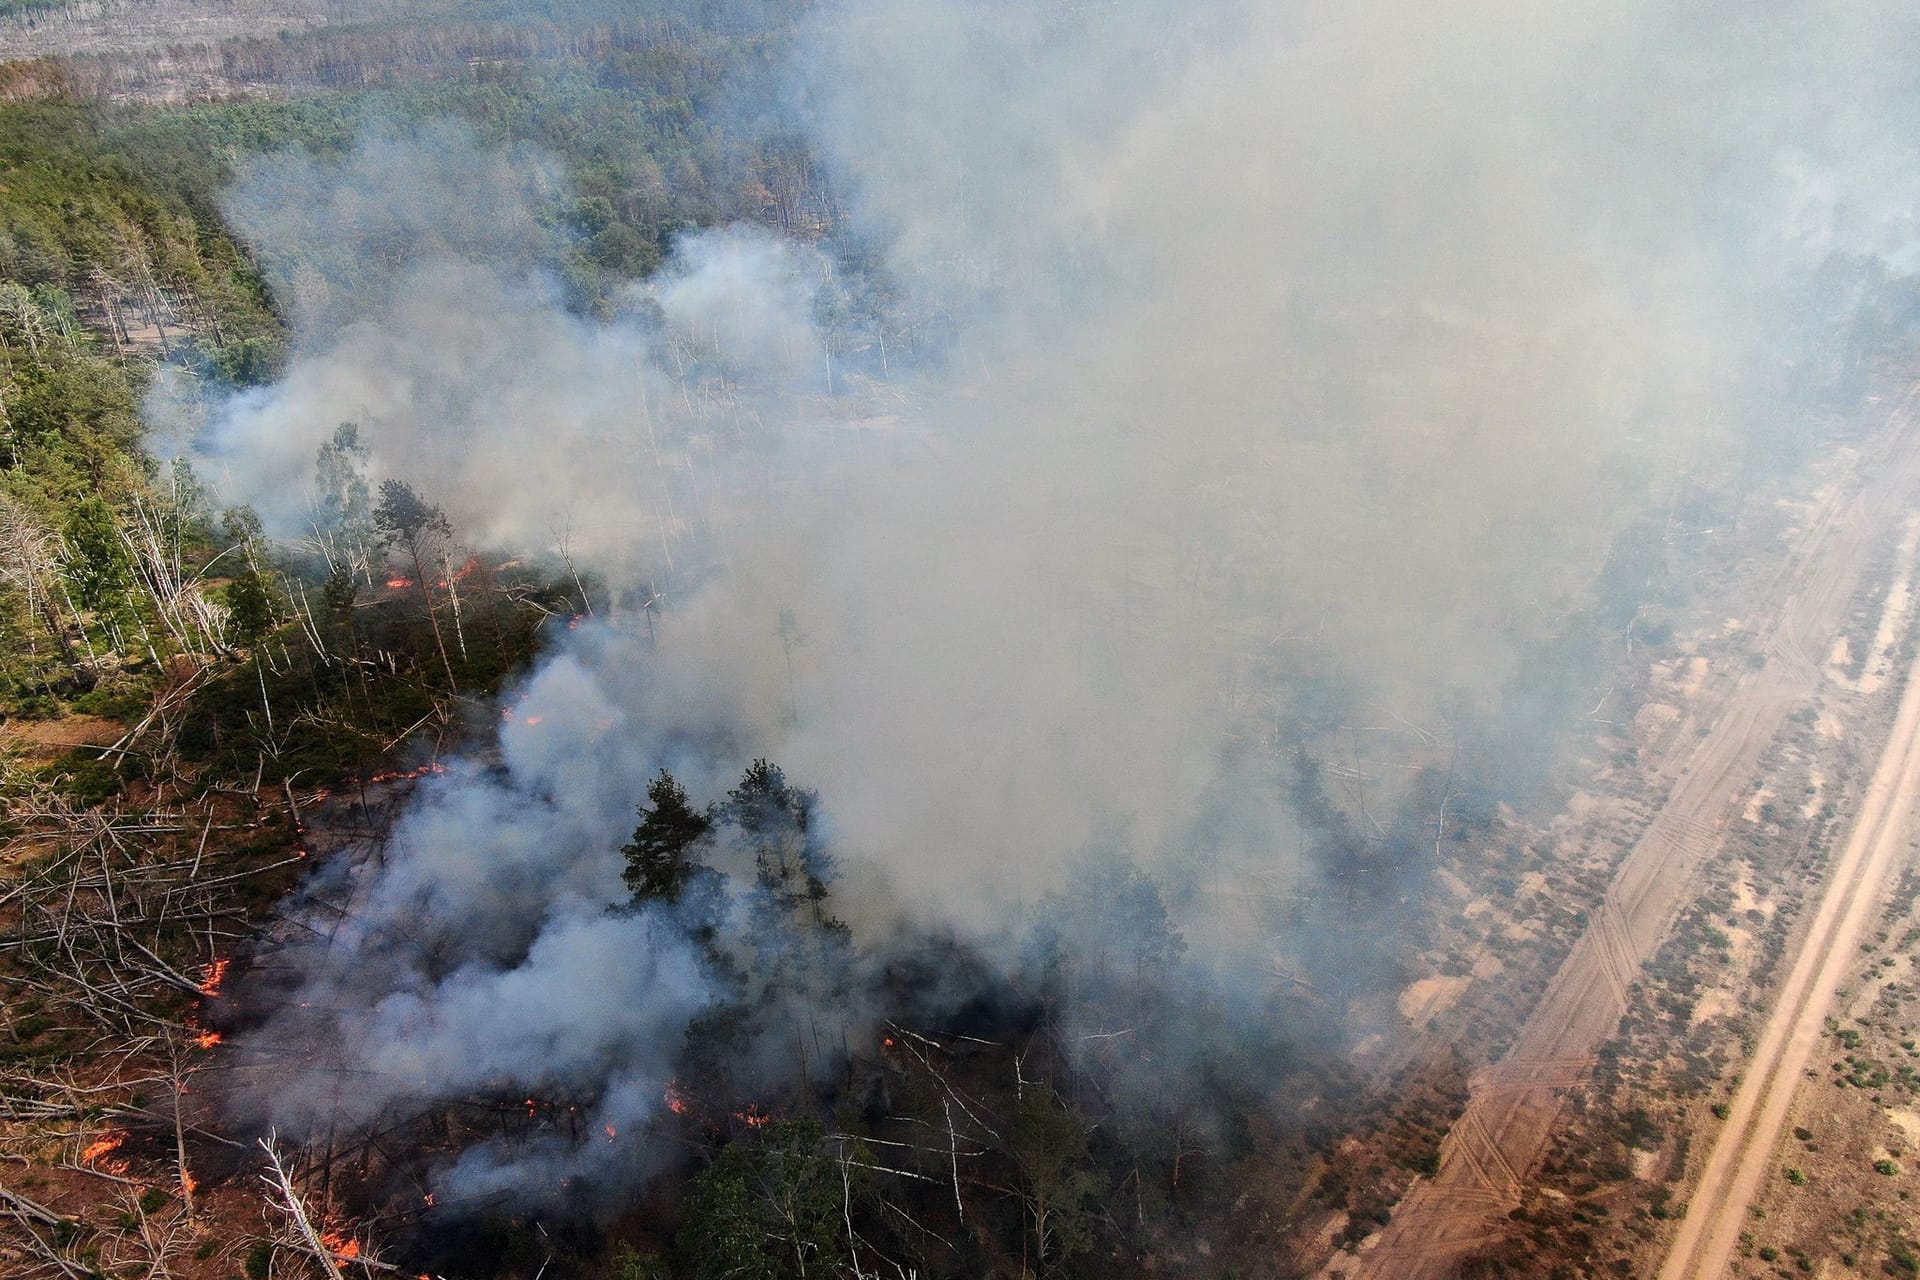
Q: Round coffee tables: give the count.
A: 0